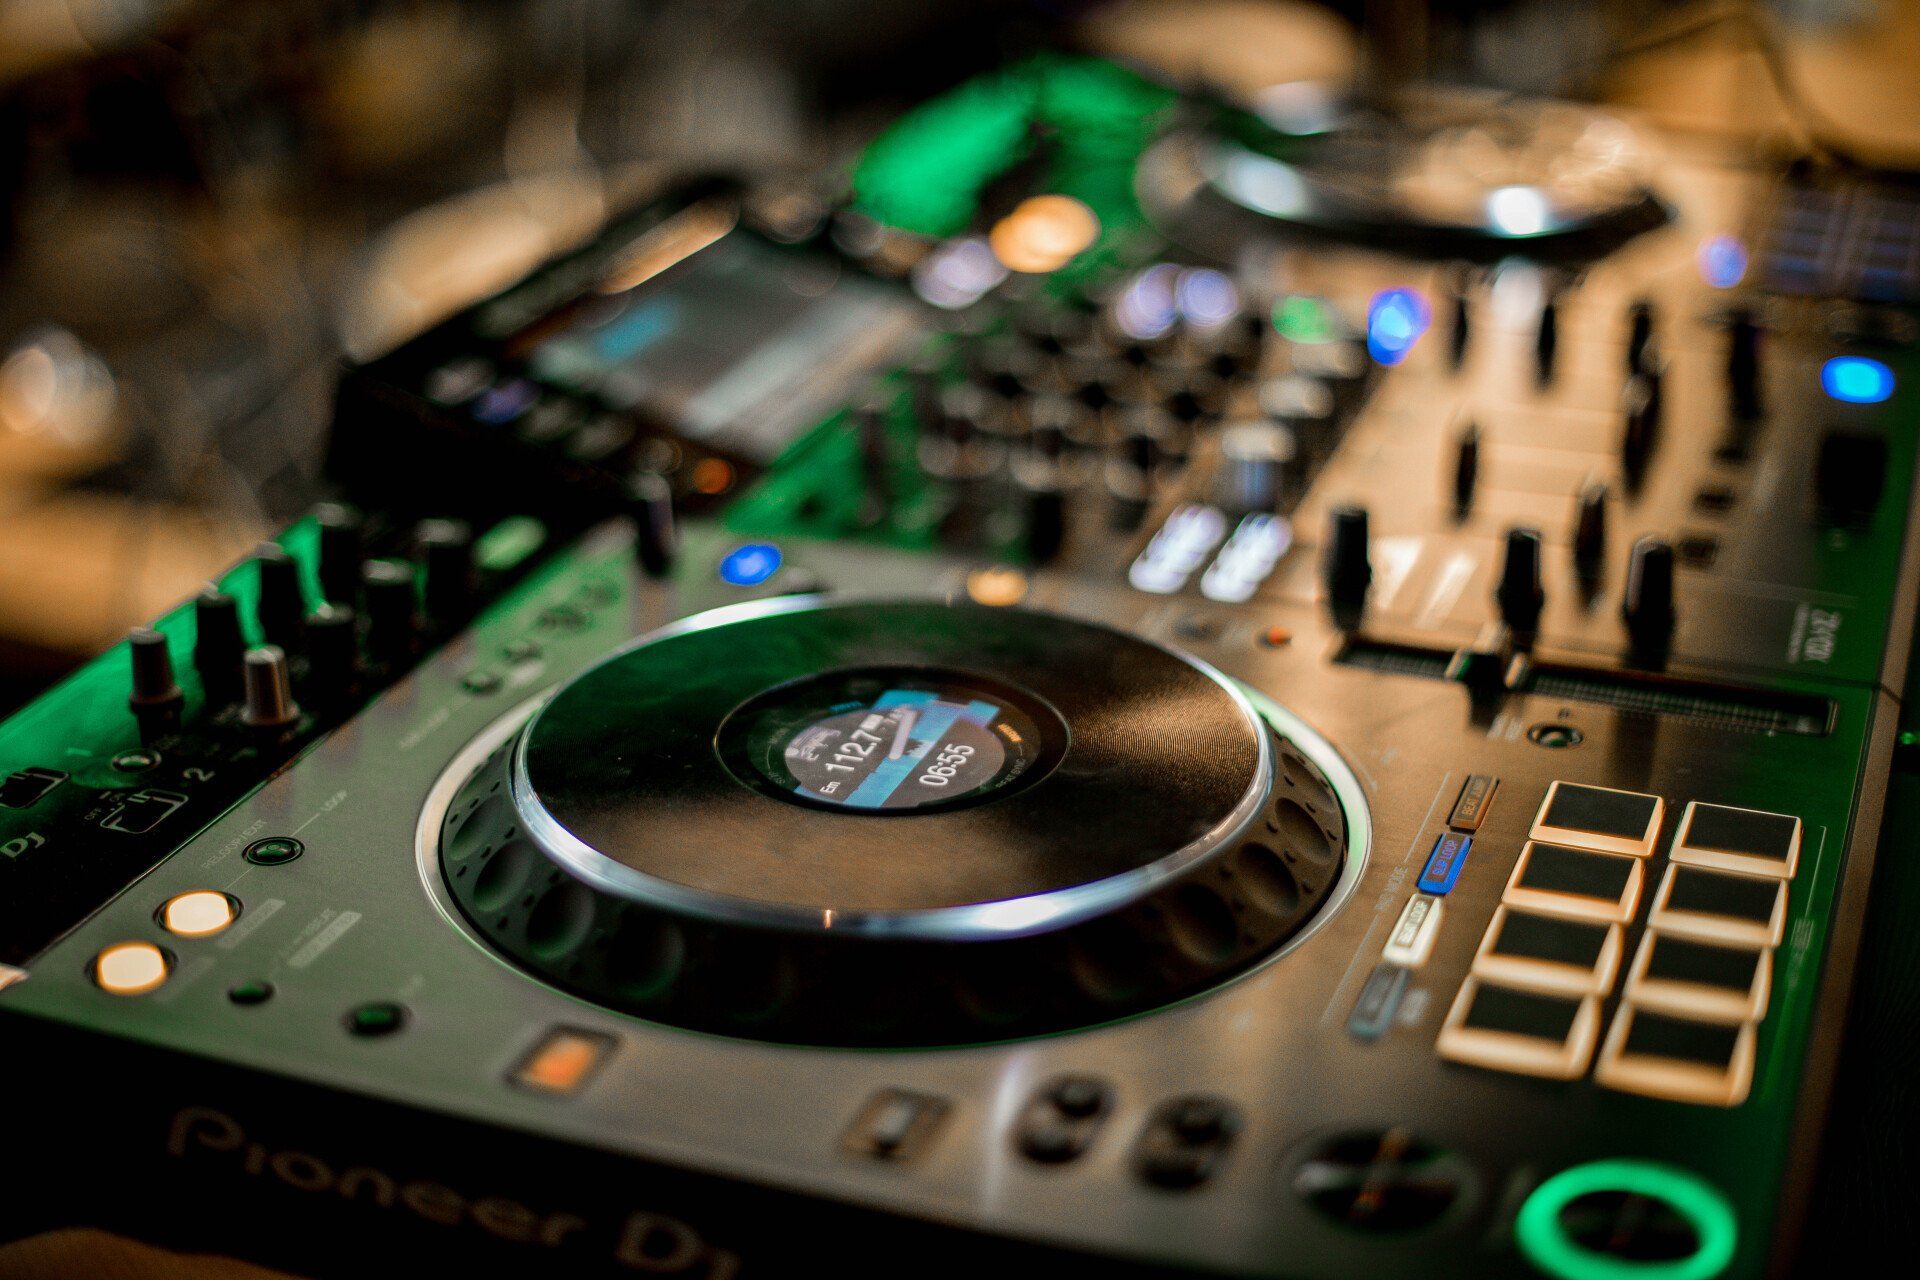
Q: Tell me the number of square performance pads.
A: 8